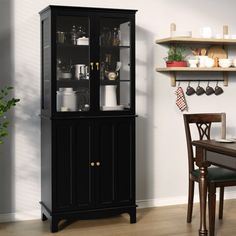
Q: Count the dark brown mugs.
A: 4